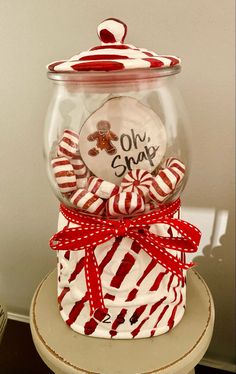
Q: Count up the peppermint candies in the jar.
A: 9